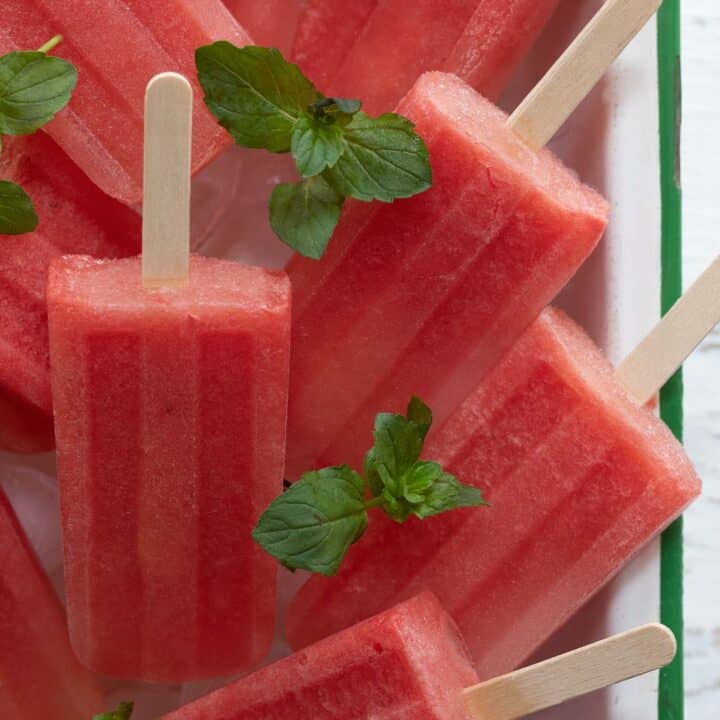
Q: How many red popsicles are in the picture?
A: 8